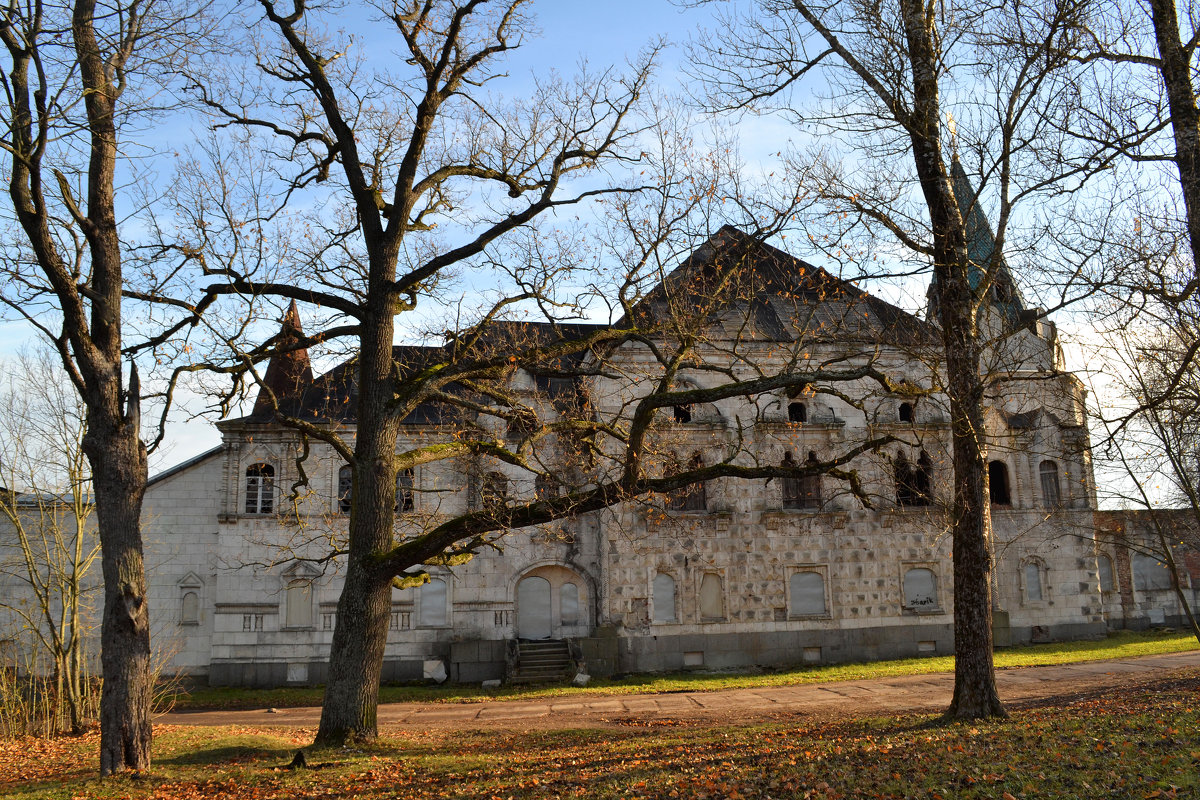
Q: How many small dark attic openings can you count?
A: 3